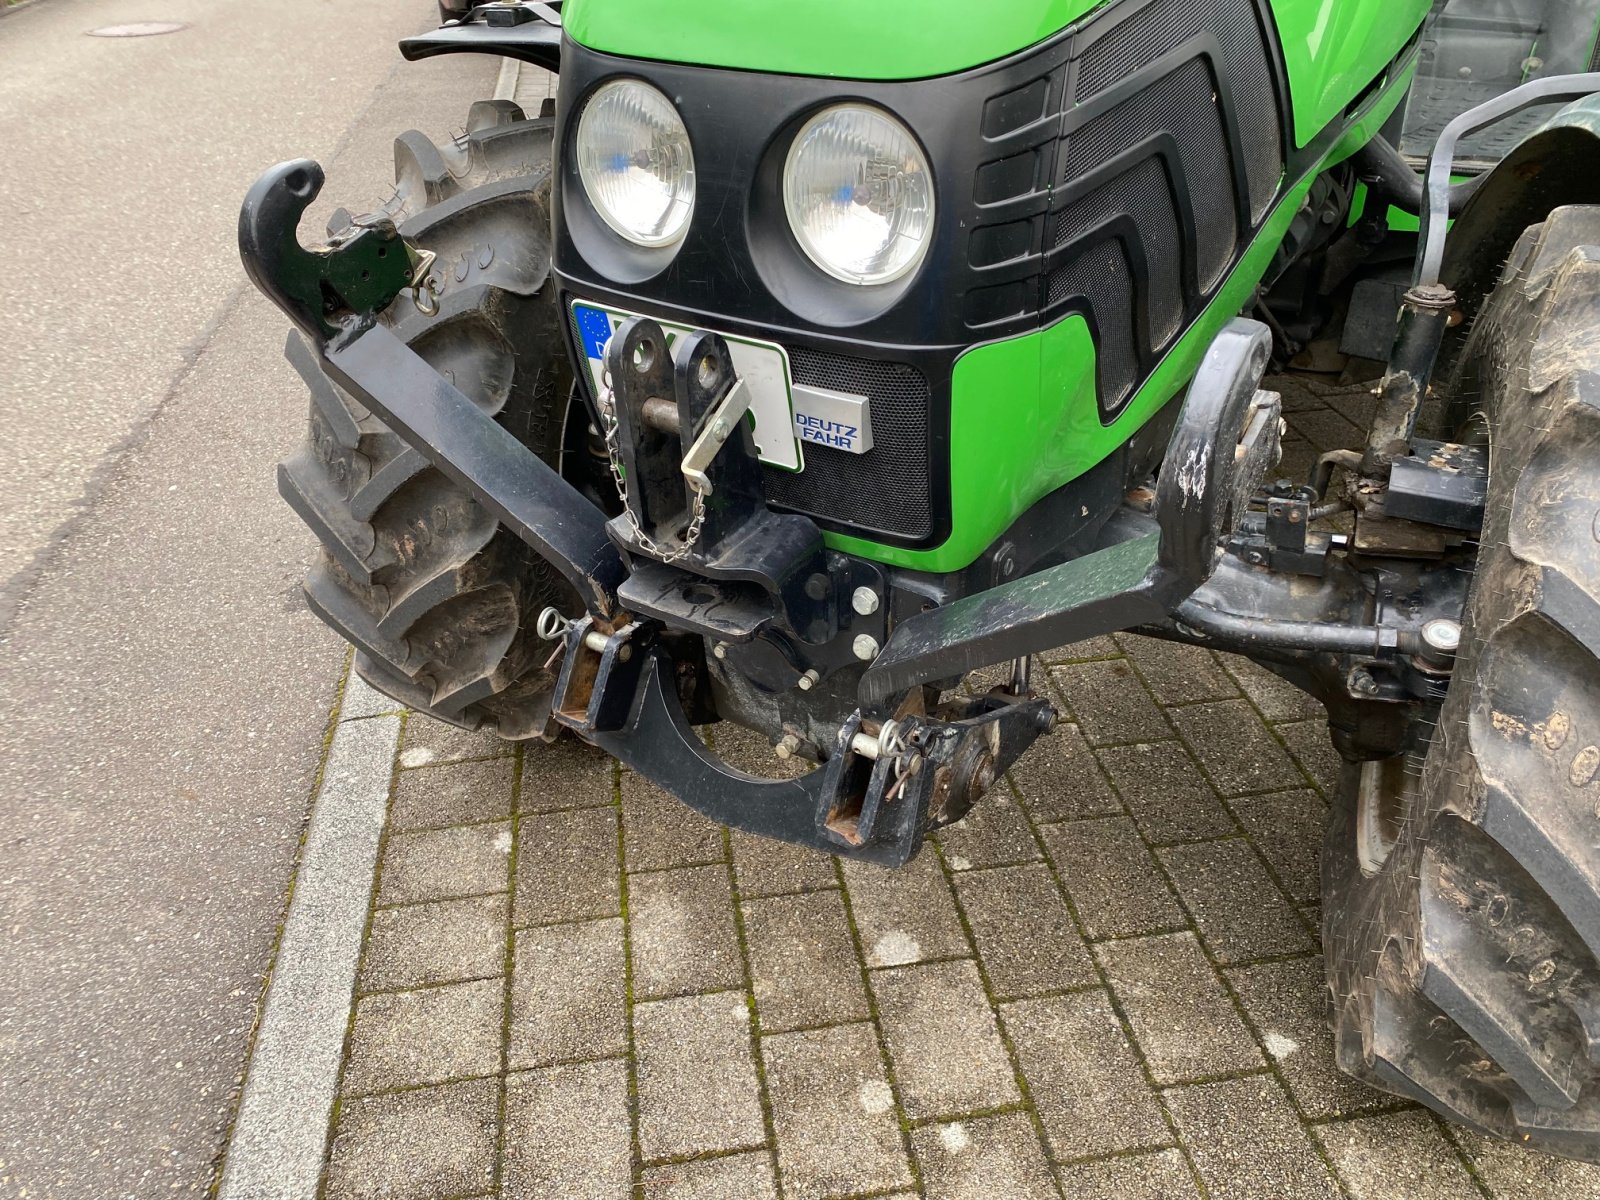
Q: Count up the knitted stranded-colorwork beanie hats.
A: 0